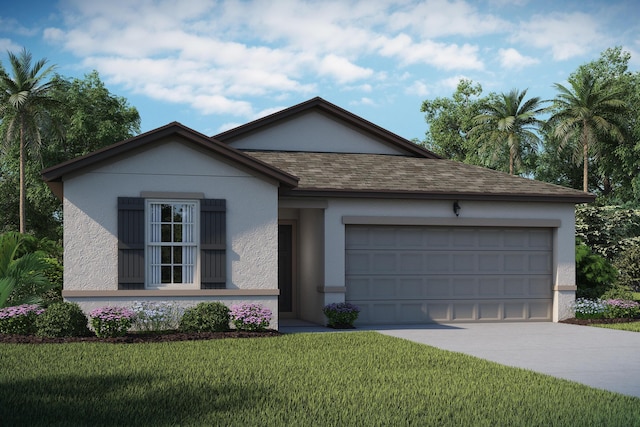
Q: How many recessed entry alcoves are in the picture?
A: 1